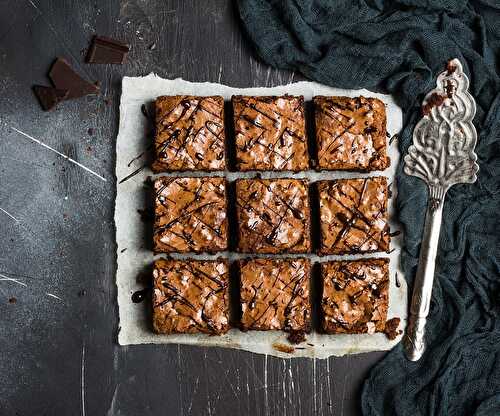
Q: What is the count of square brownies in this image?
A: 9